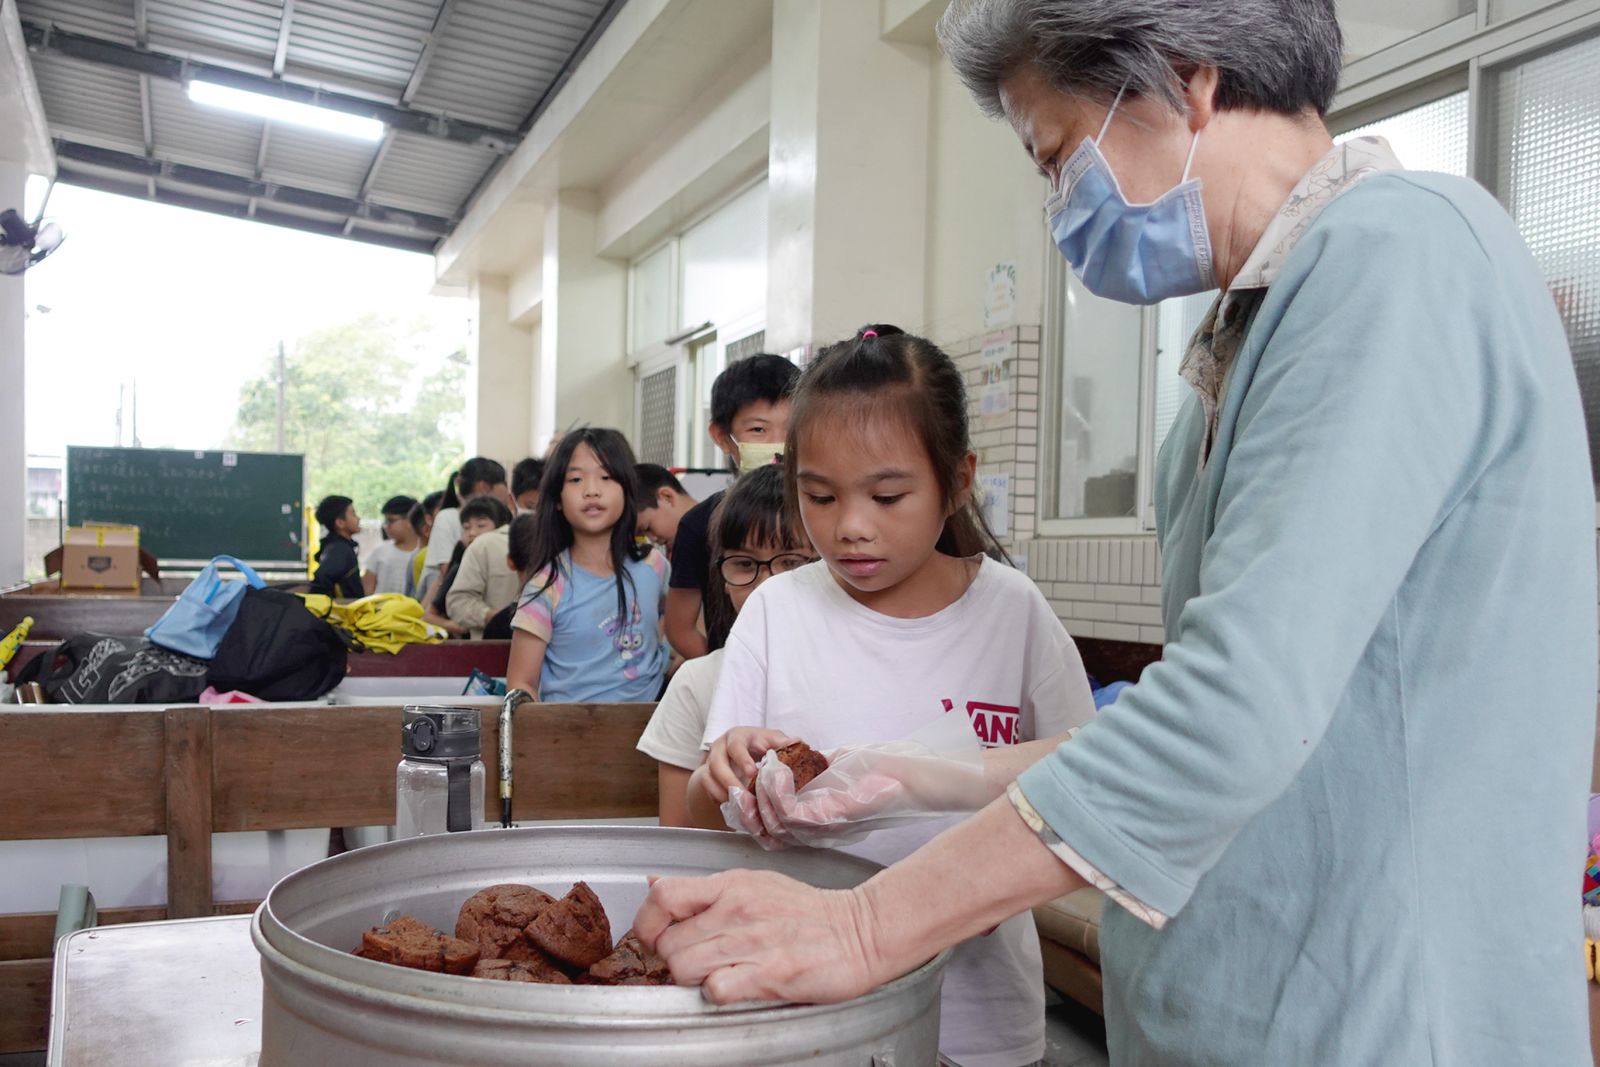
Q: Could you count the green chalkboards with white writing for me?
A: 1